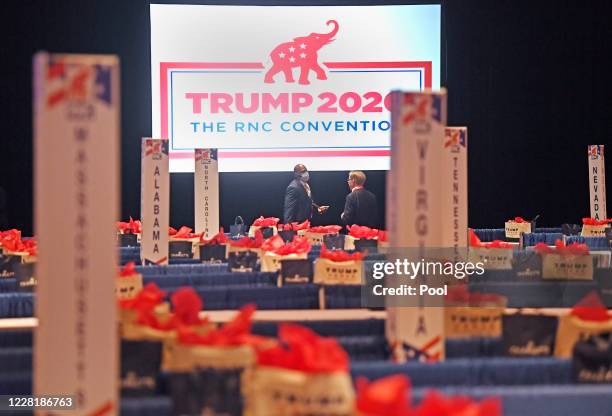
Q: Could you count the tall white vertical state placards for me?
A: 6